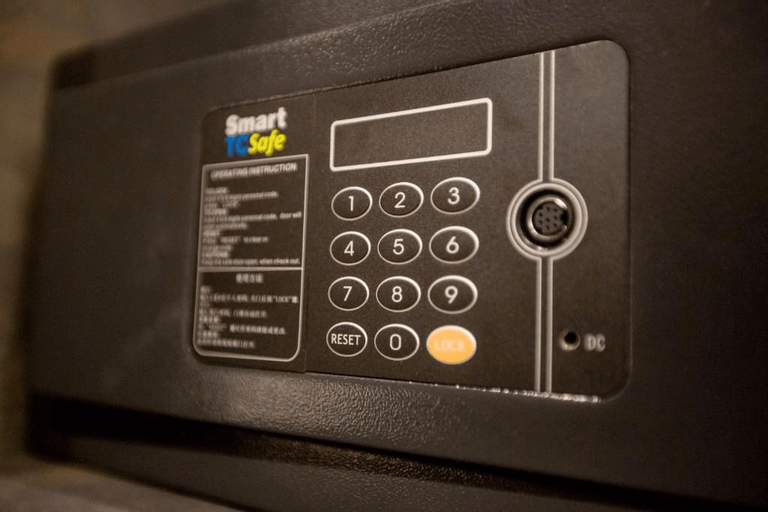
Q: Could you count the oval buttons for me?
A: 12